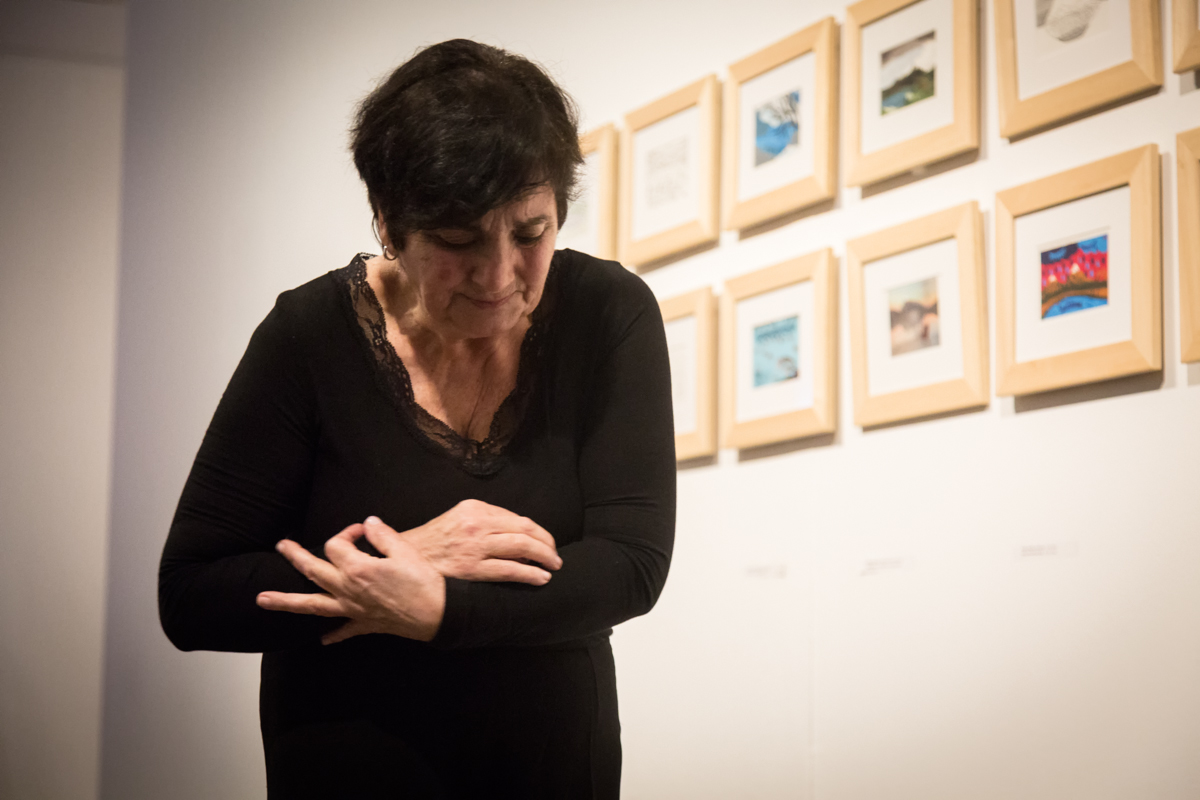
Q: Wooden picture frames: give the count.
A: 11